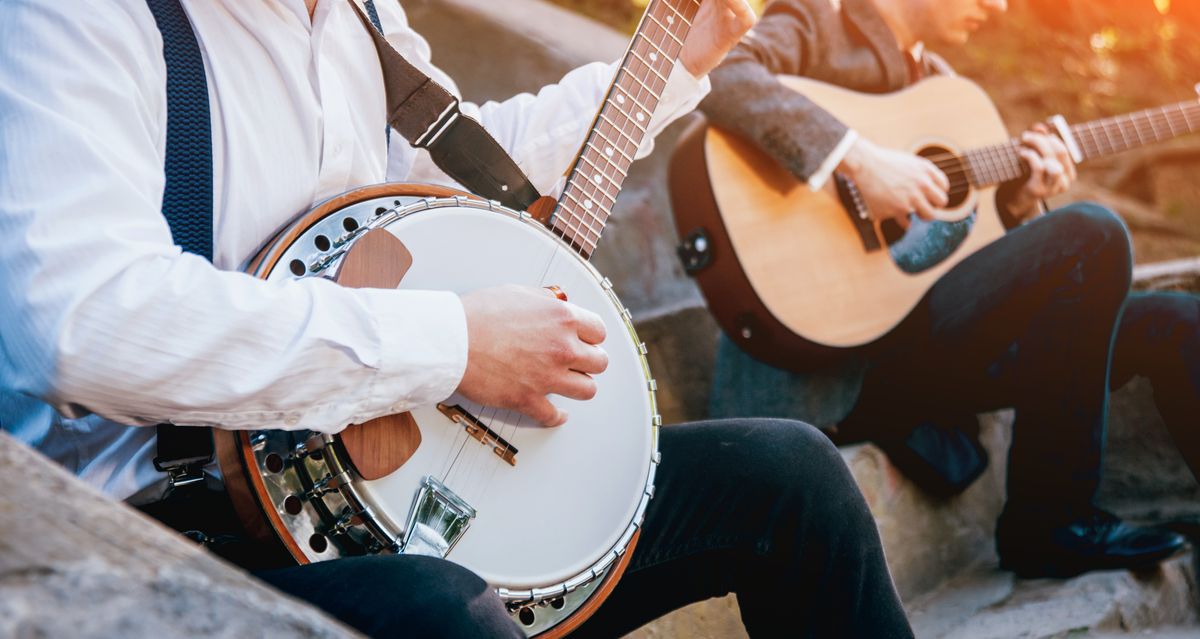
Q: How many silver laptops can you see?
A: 0